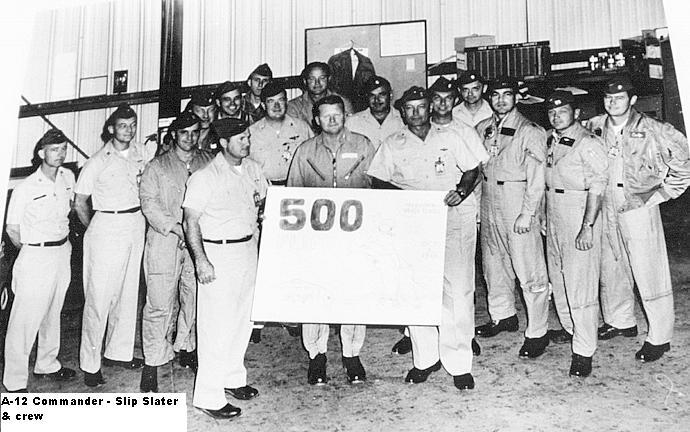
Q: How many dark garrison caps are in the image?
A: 15